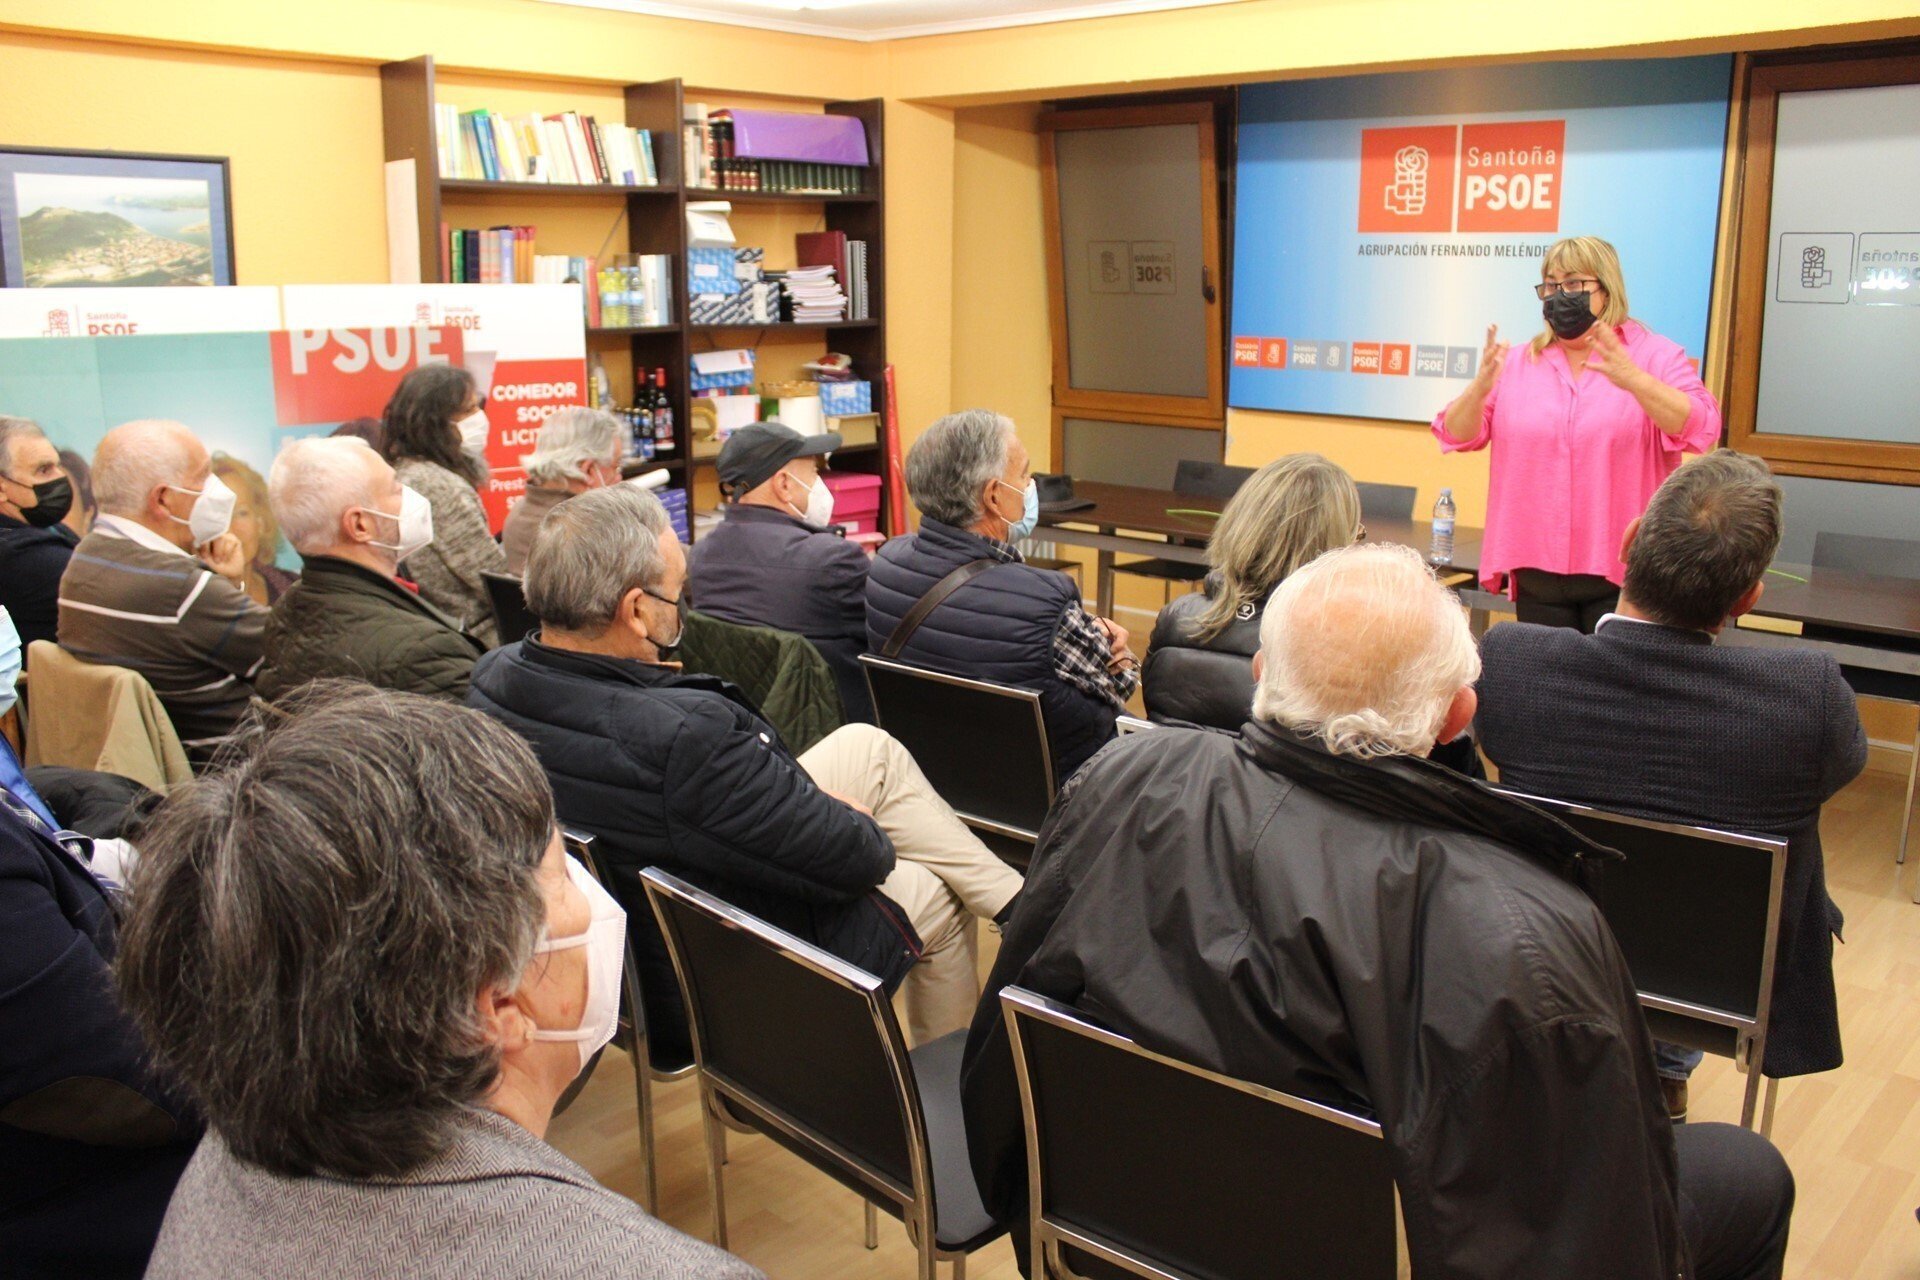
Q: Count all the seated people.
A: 13